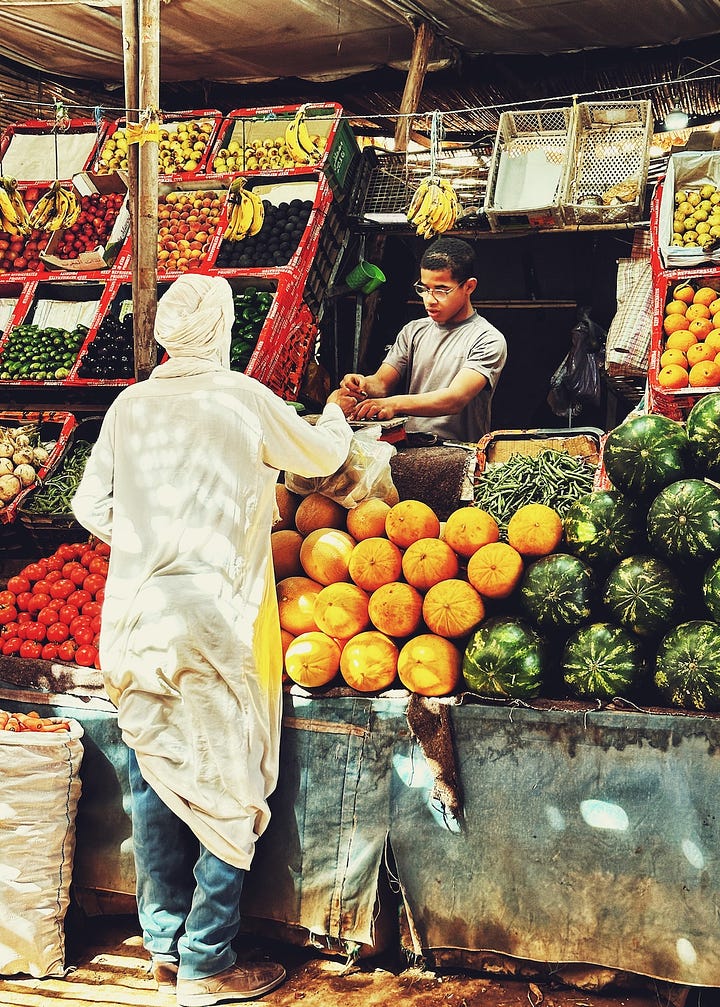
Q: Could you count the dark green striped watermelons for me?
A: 10